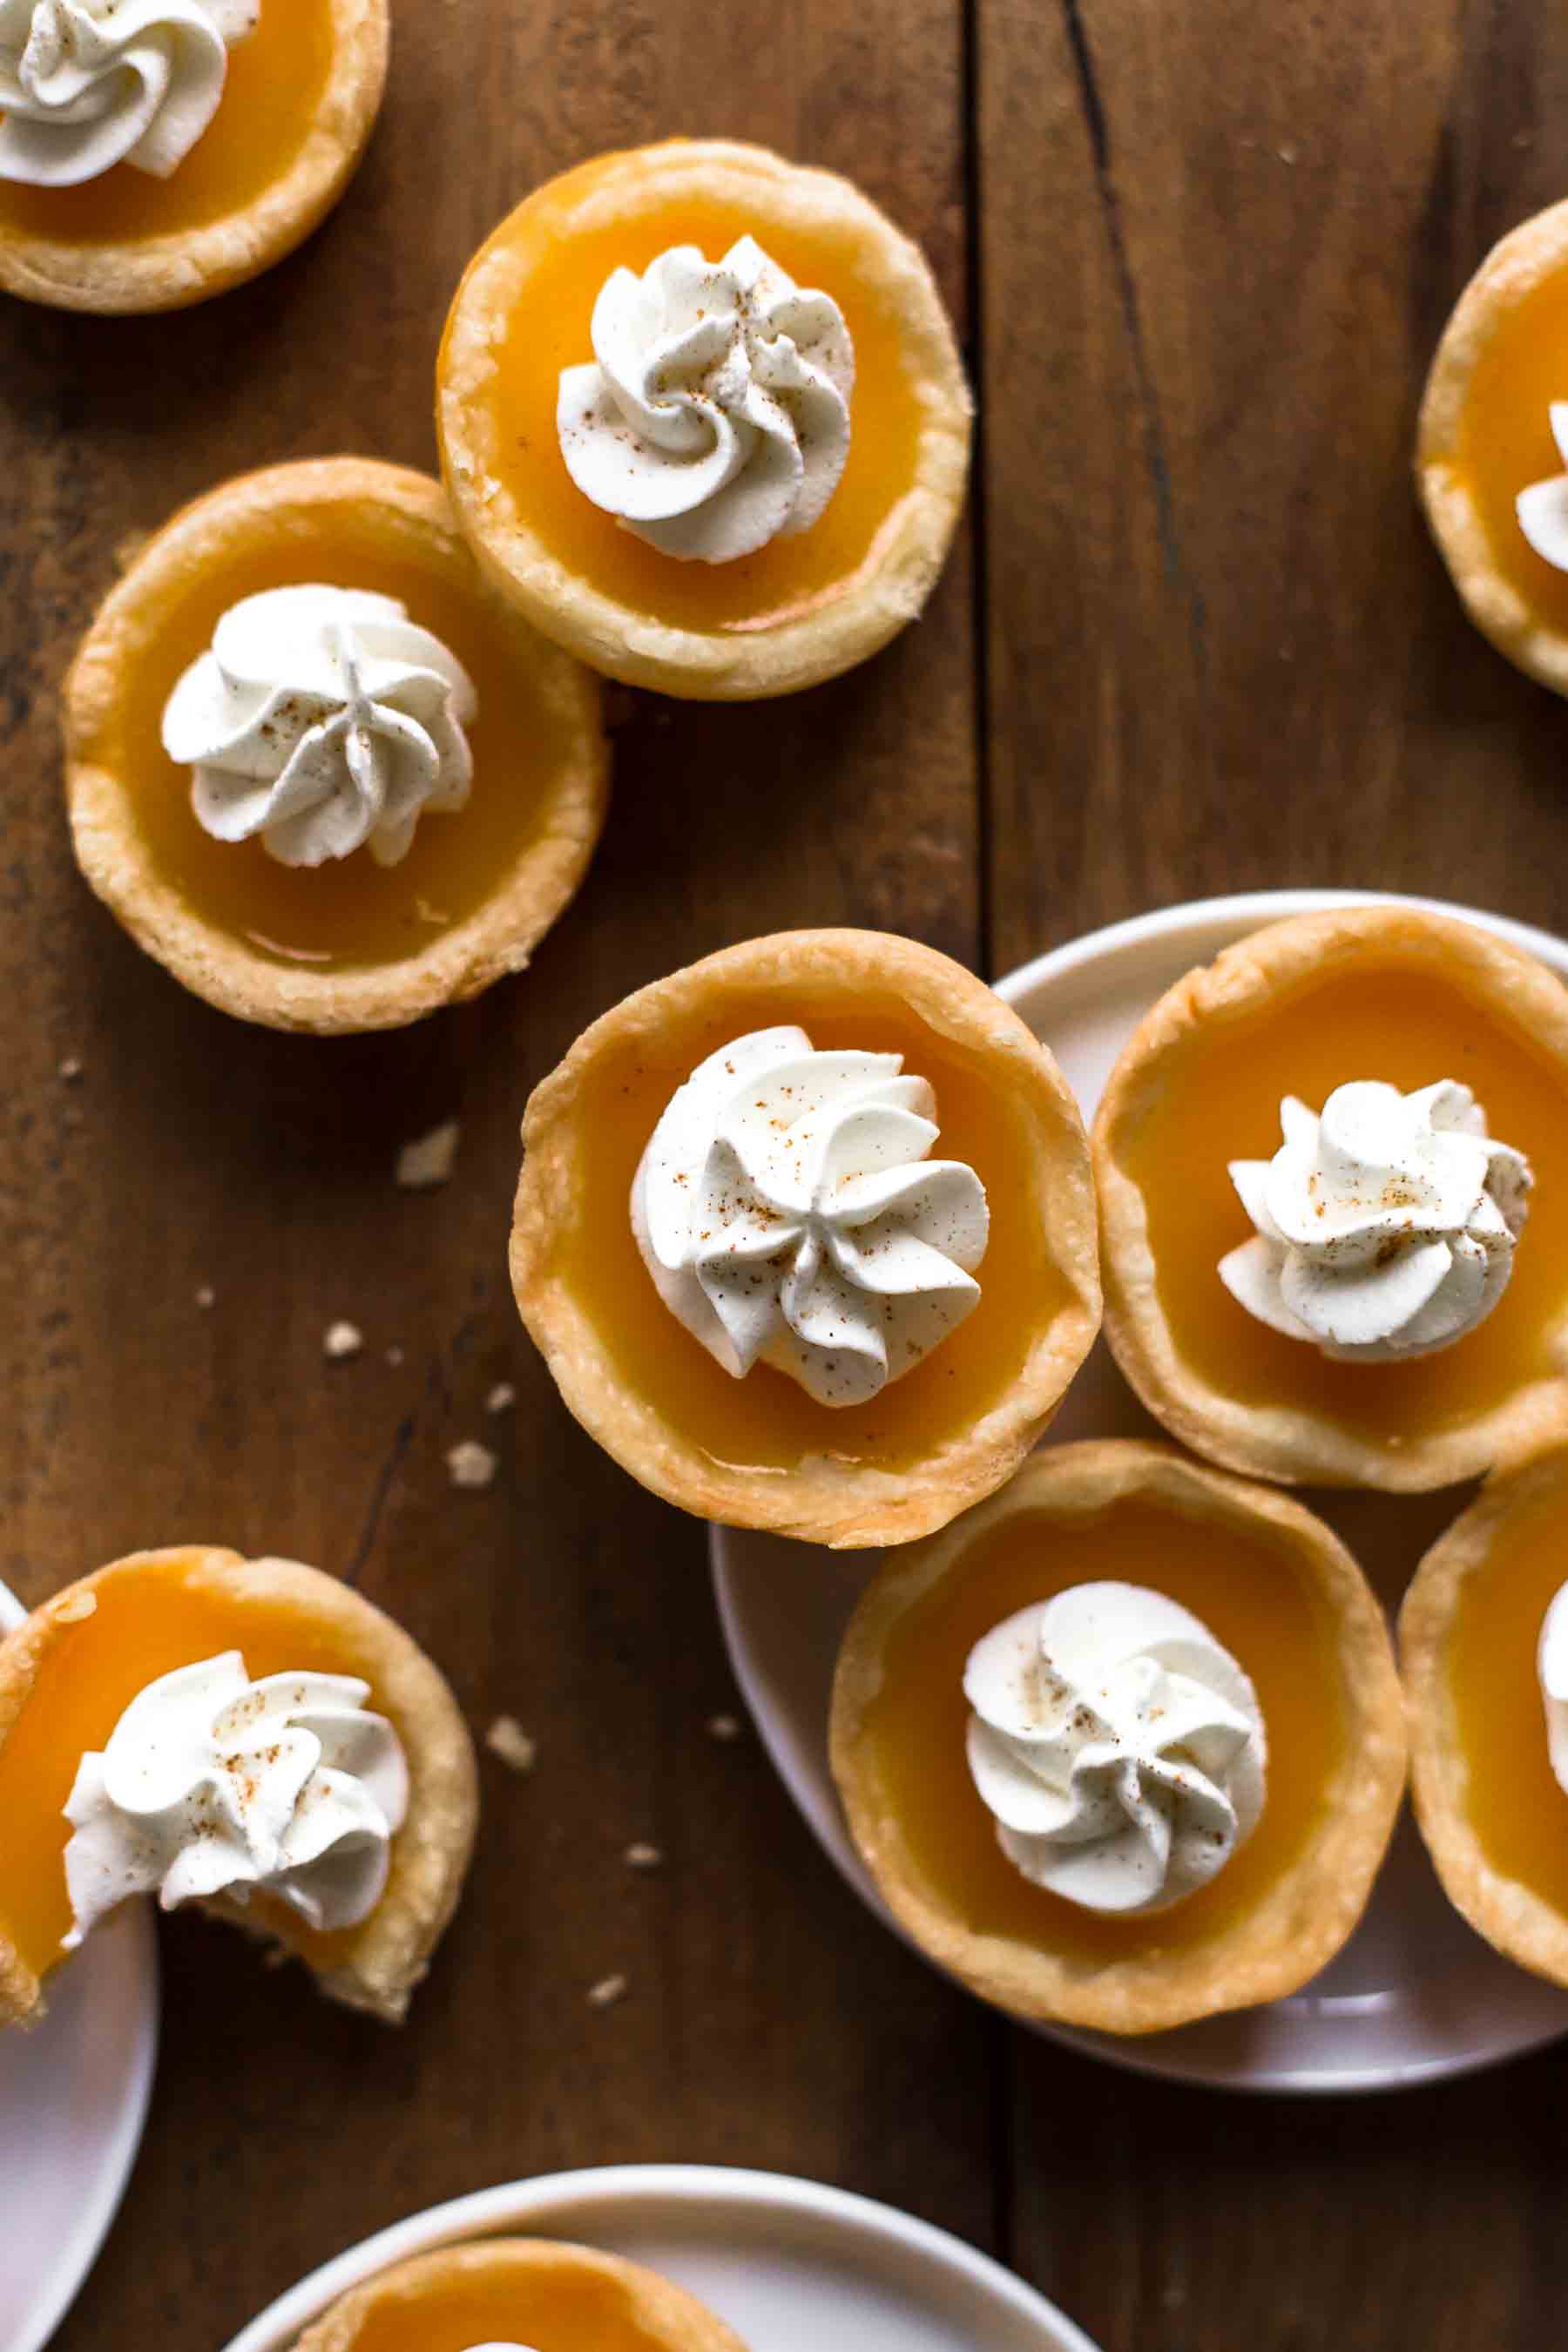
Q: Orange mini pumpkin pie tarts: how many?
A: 10